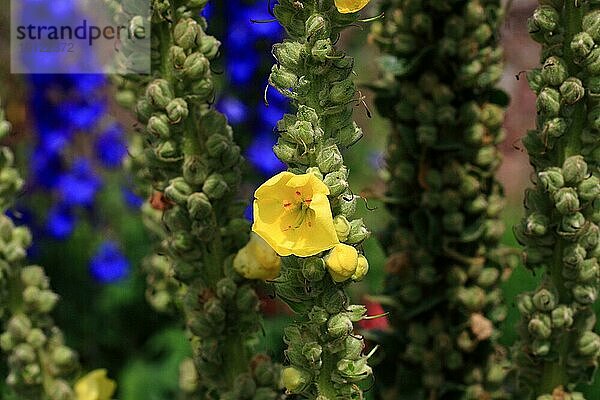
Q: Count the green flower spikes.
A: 5